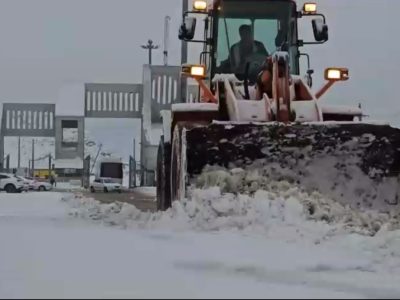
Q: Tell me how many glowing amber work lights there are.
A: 4